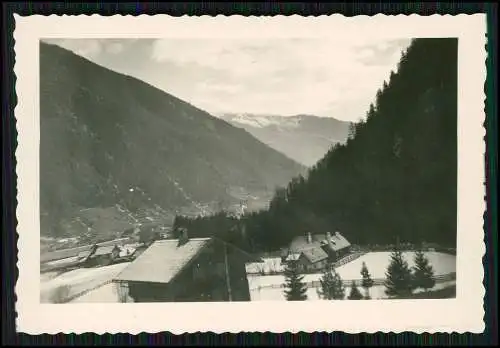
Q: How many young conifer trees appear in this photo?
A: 6